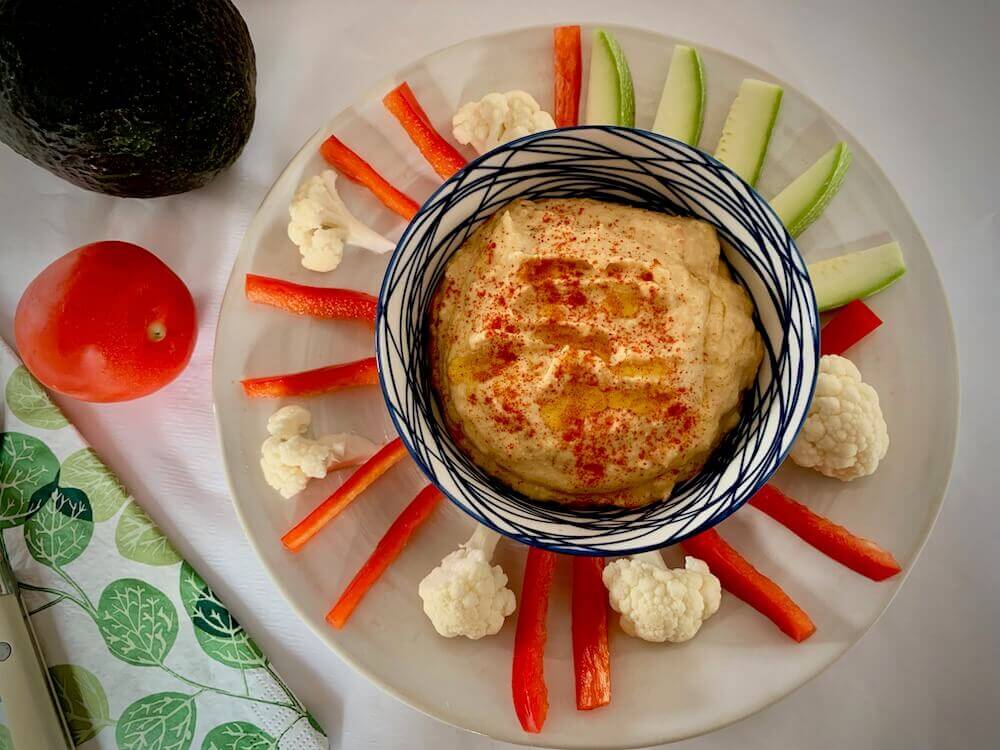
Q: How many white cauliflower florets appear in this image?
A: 6